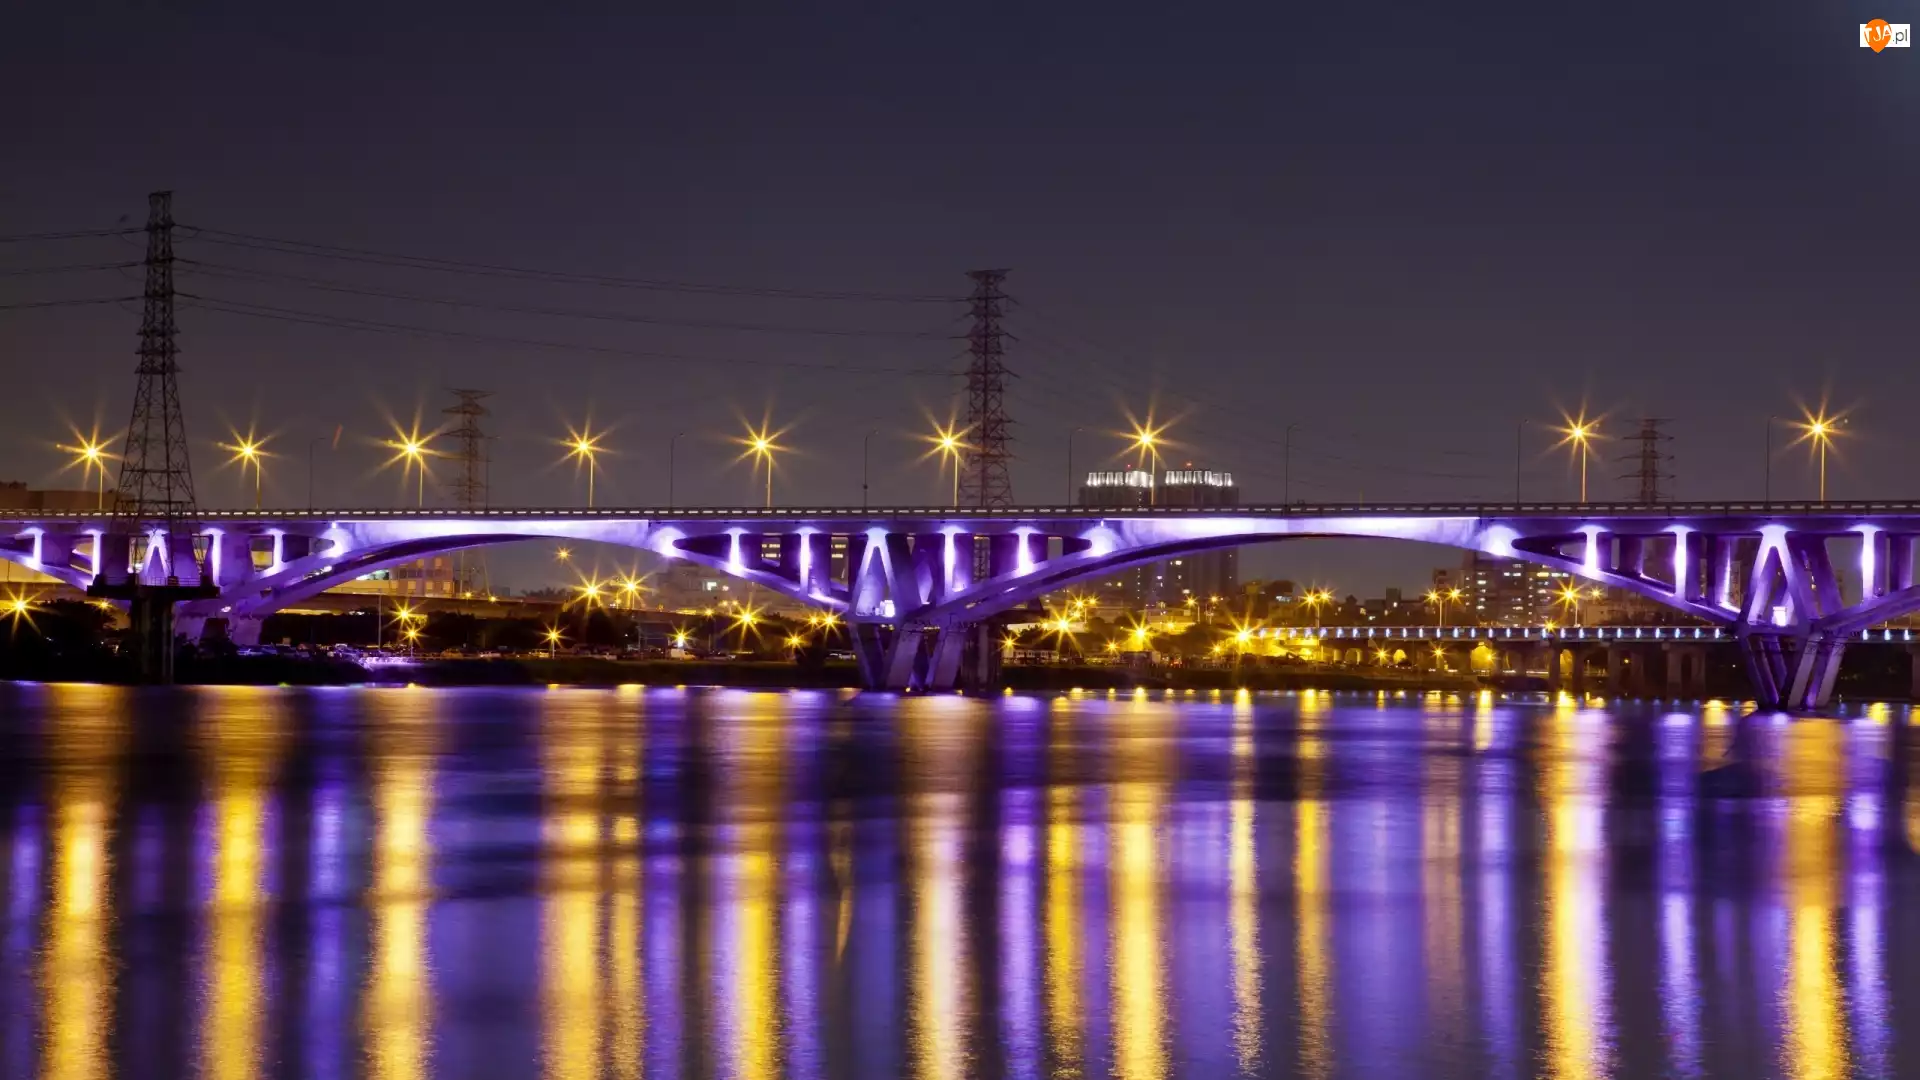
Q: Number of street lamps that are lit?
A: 9